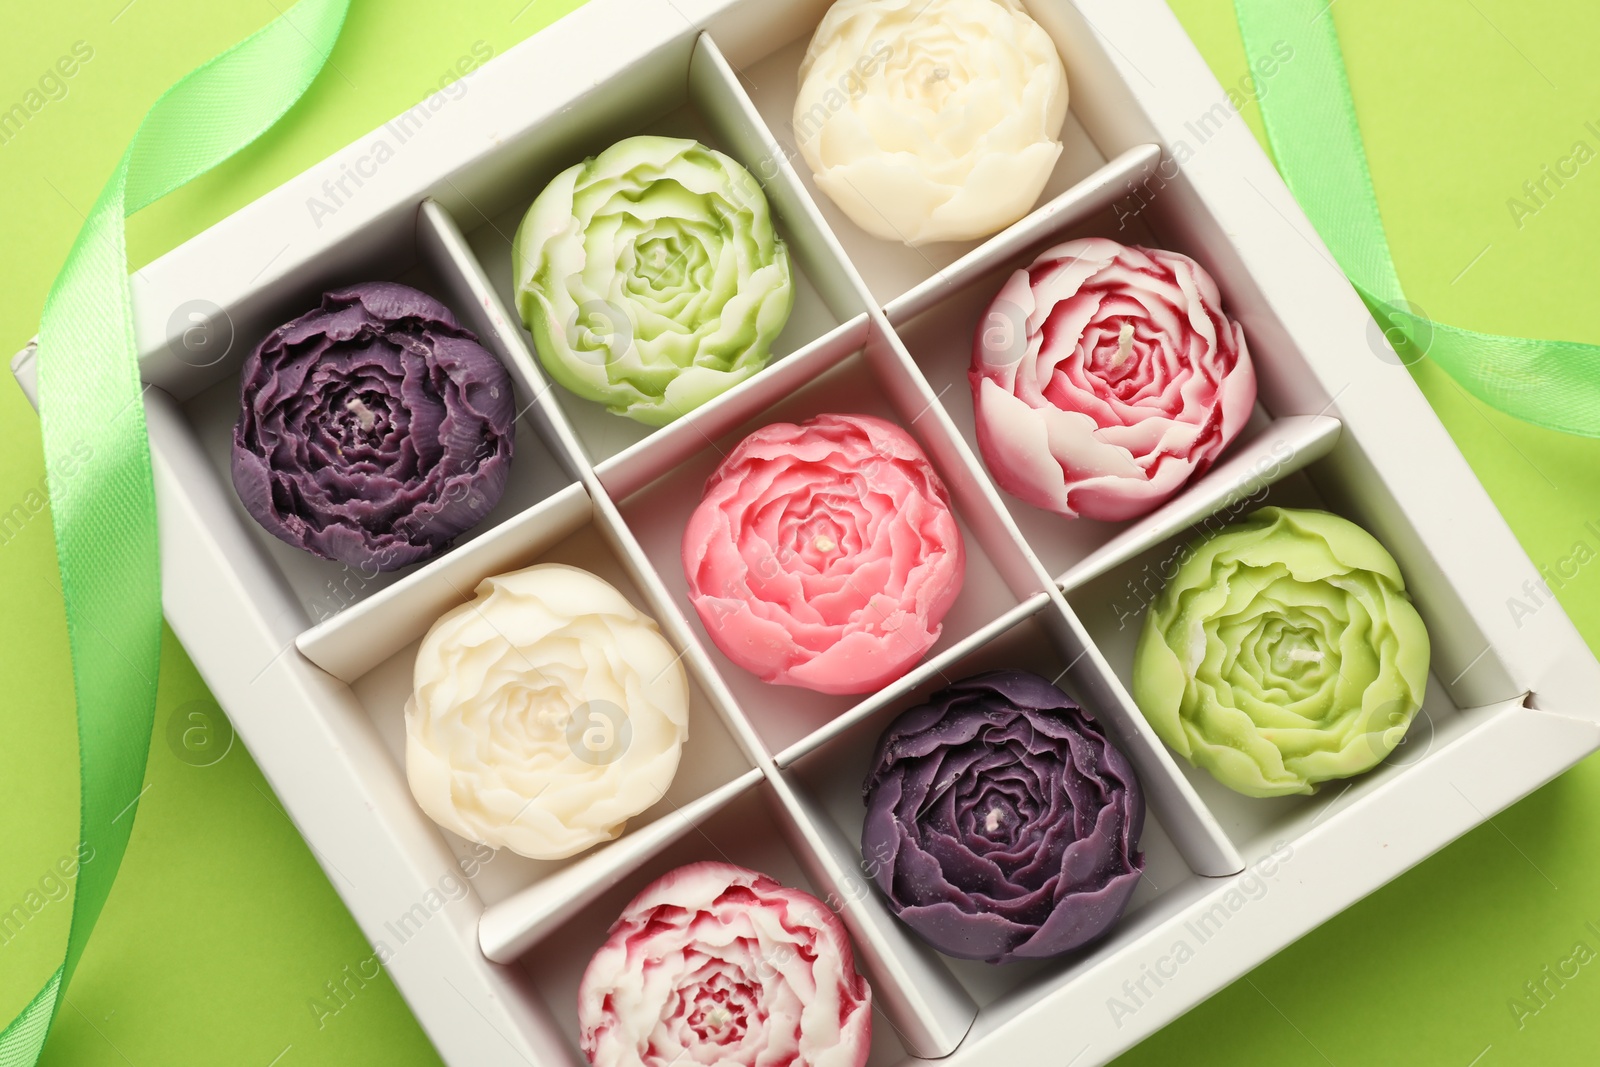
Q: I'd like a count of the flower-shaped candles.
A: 9